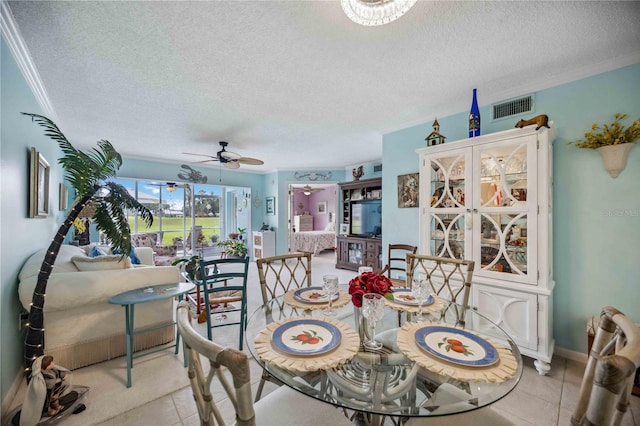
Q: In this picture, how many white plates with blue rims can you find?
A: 4